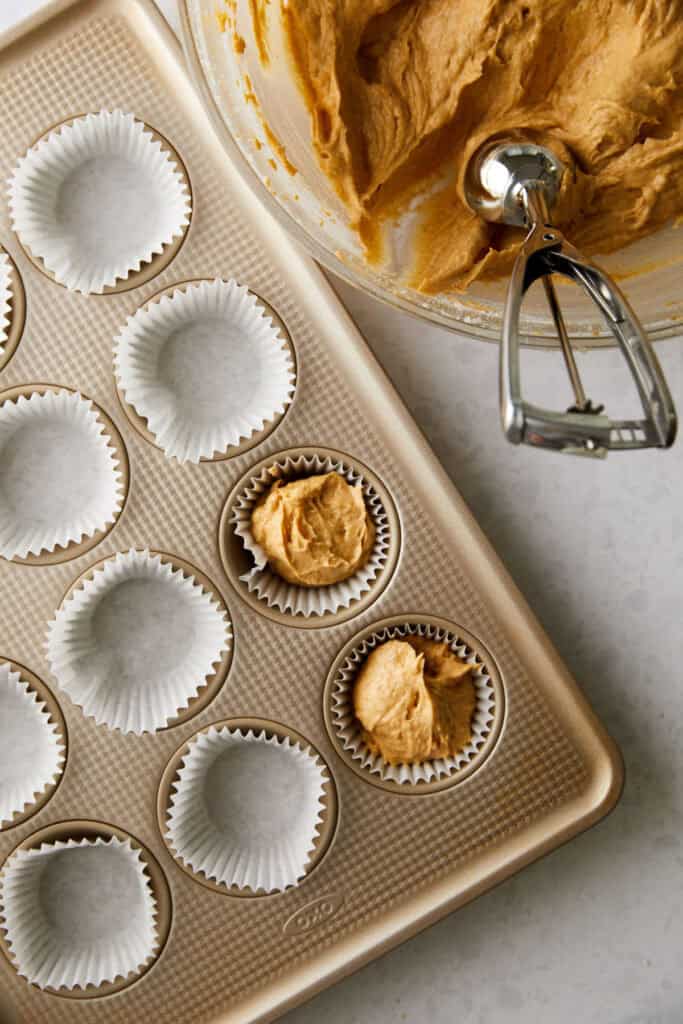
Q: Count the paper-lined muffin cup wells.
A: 10